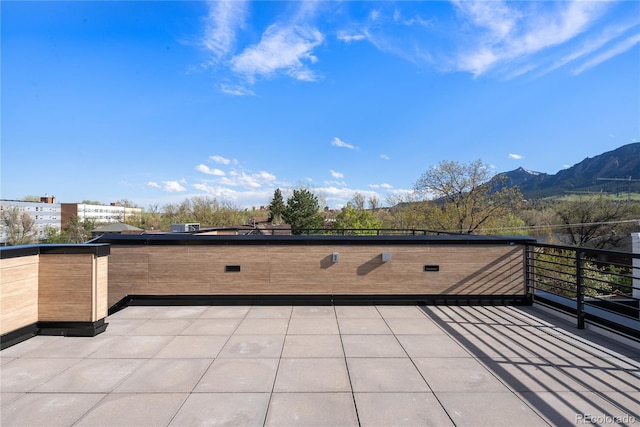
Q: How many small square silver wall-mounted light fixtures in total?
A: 2